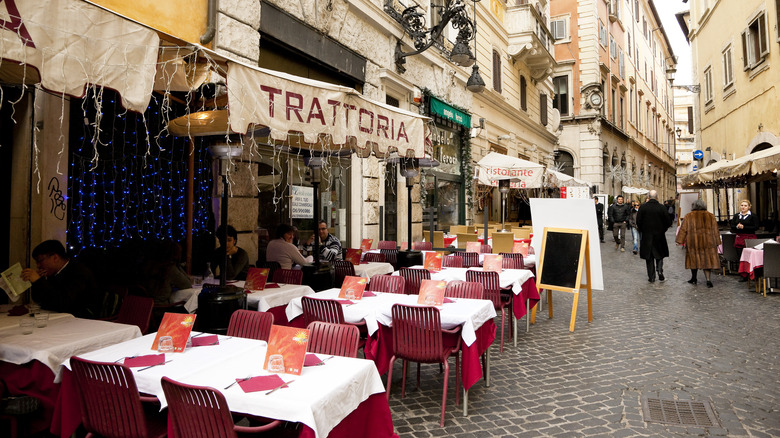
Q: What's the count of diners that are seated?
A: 5